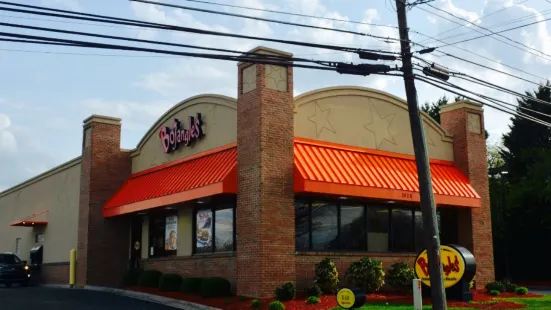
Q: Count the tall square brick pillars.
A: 3